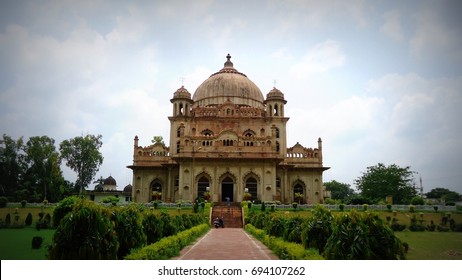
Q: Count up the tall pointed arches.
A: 5